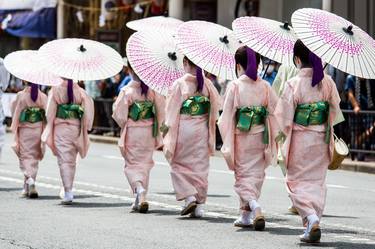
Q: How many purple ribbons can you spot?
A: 6